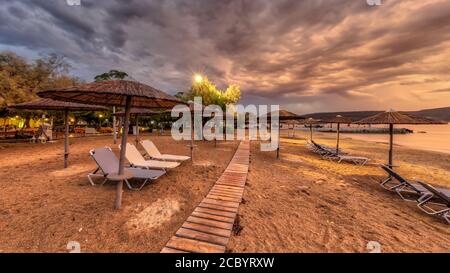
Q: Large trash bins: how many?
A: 0